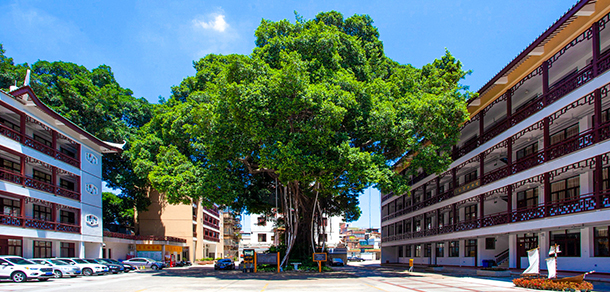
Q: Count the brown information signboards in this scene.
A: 2